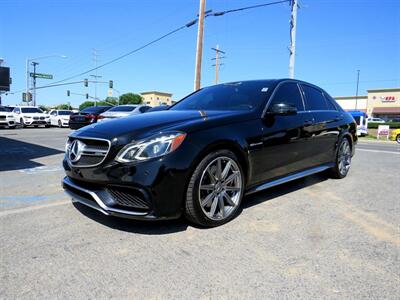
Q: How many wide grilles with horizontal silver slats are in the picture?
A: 1